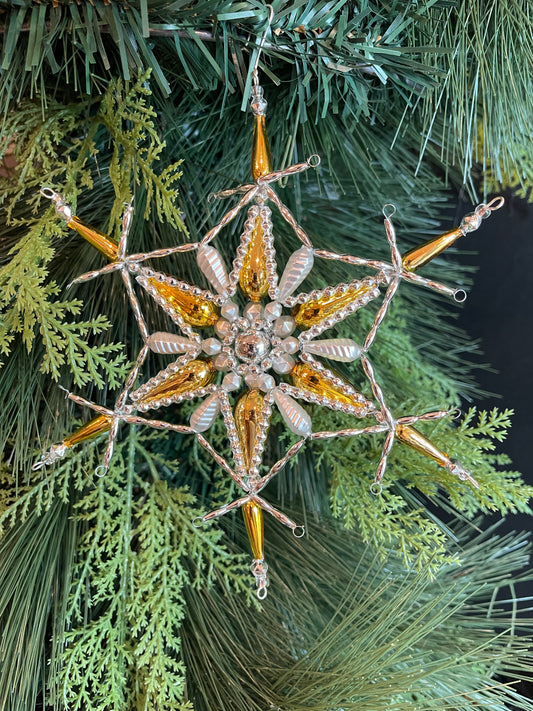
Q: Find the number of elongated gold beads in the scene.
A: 12